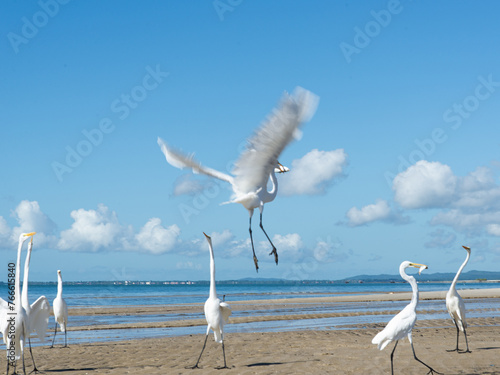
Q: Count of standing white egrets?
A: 6